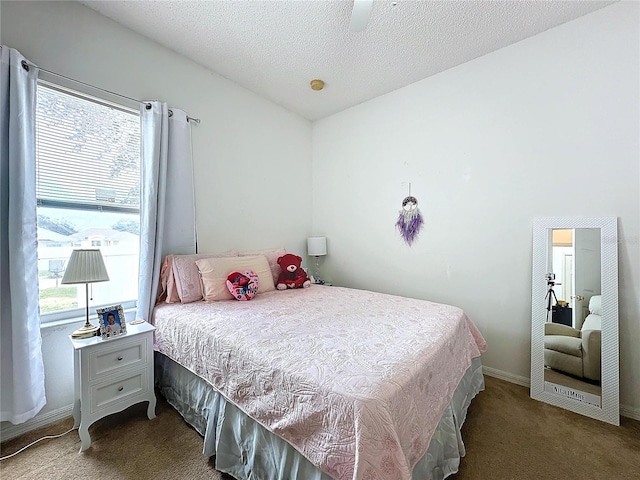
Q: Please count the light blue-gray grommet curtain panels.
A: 2